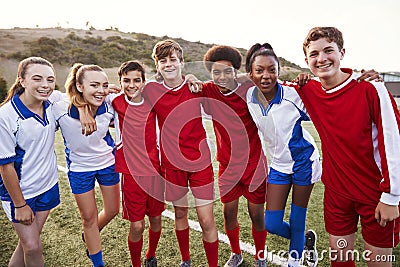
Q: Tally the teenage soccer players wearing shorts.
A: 7